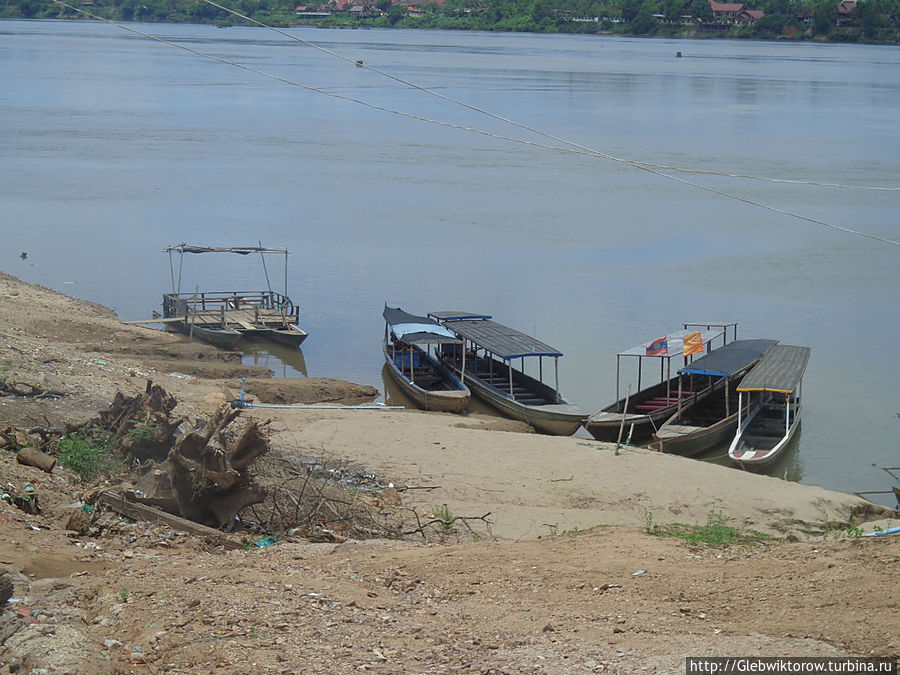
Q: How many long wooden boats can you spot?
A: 5